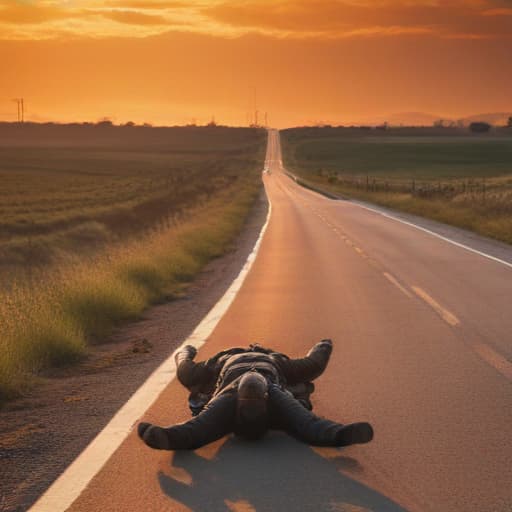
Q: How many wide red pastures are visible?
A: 0